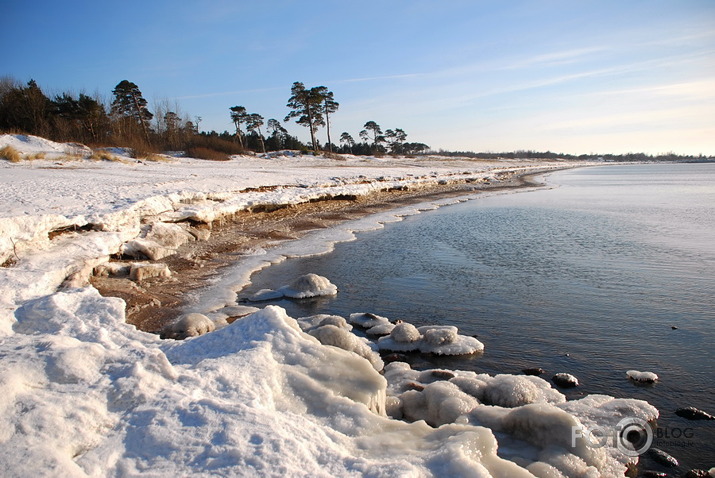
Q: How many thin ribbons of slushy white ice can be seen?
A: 1